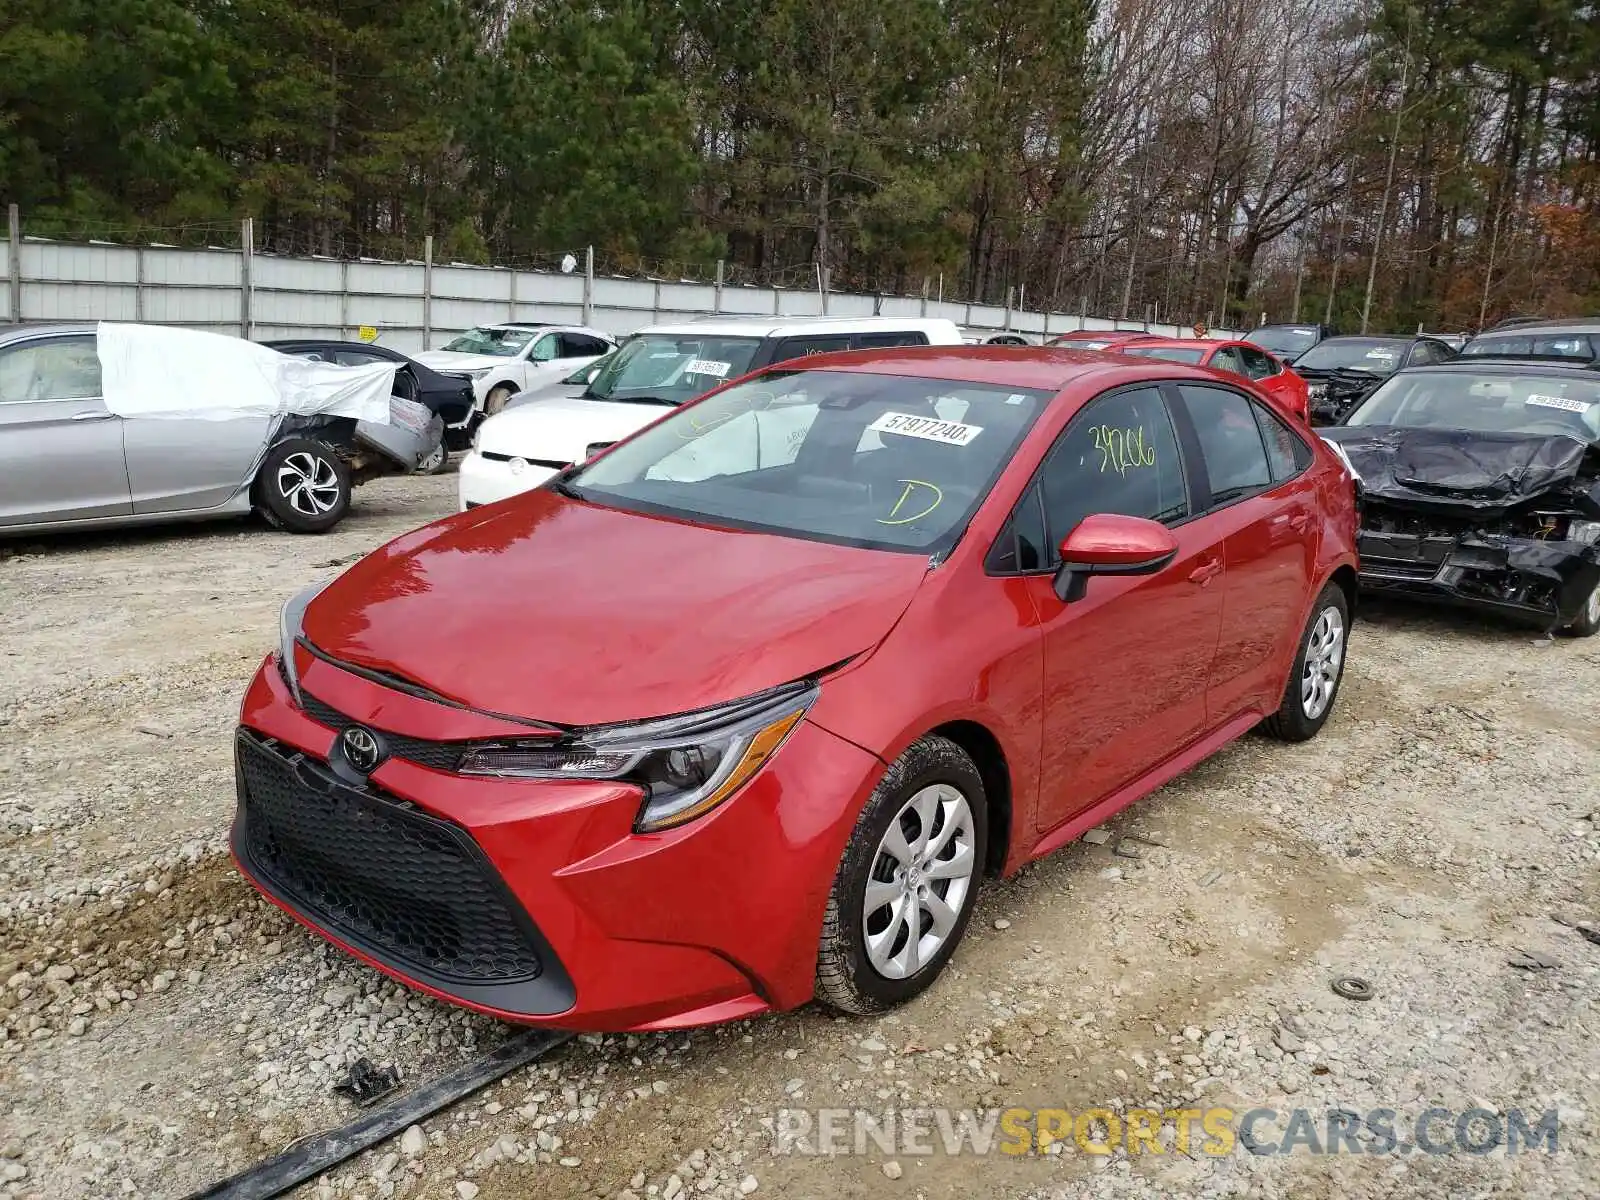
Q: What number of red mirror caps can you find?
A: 1